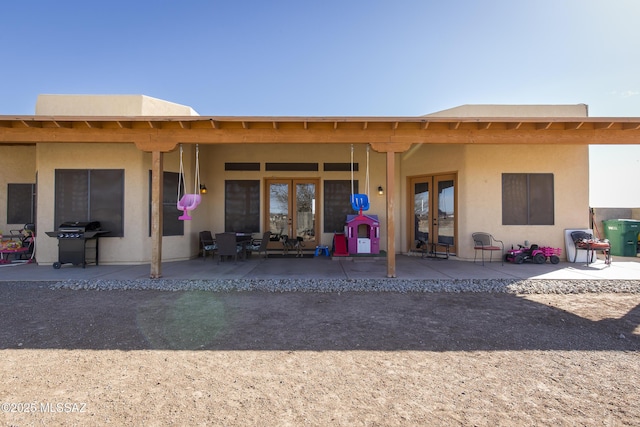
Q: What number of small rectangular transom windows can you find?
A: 3